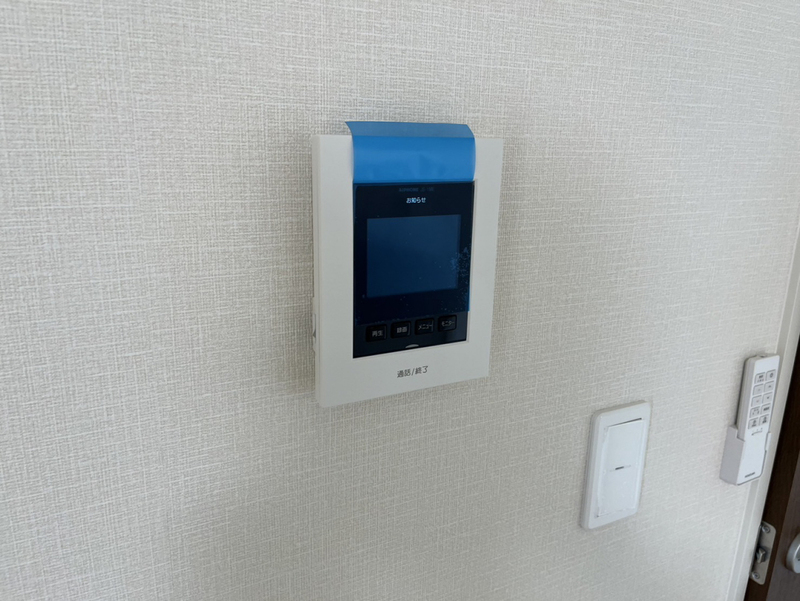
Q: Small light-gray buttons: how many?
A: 10